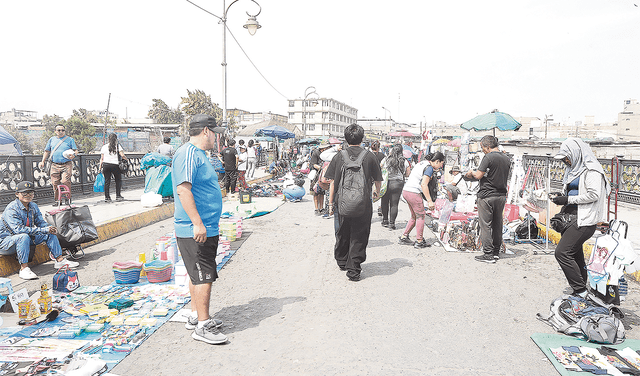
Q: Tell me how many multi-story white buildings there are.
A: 1